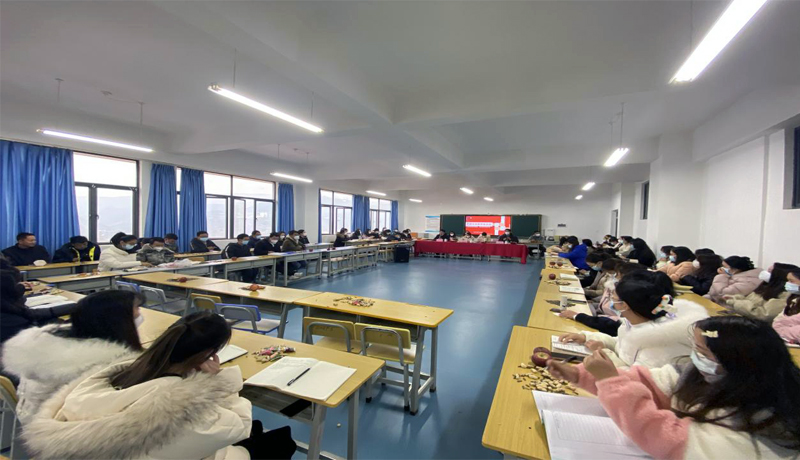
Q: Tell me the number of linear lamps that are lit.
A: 12